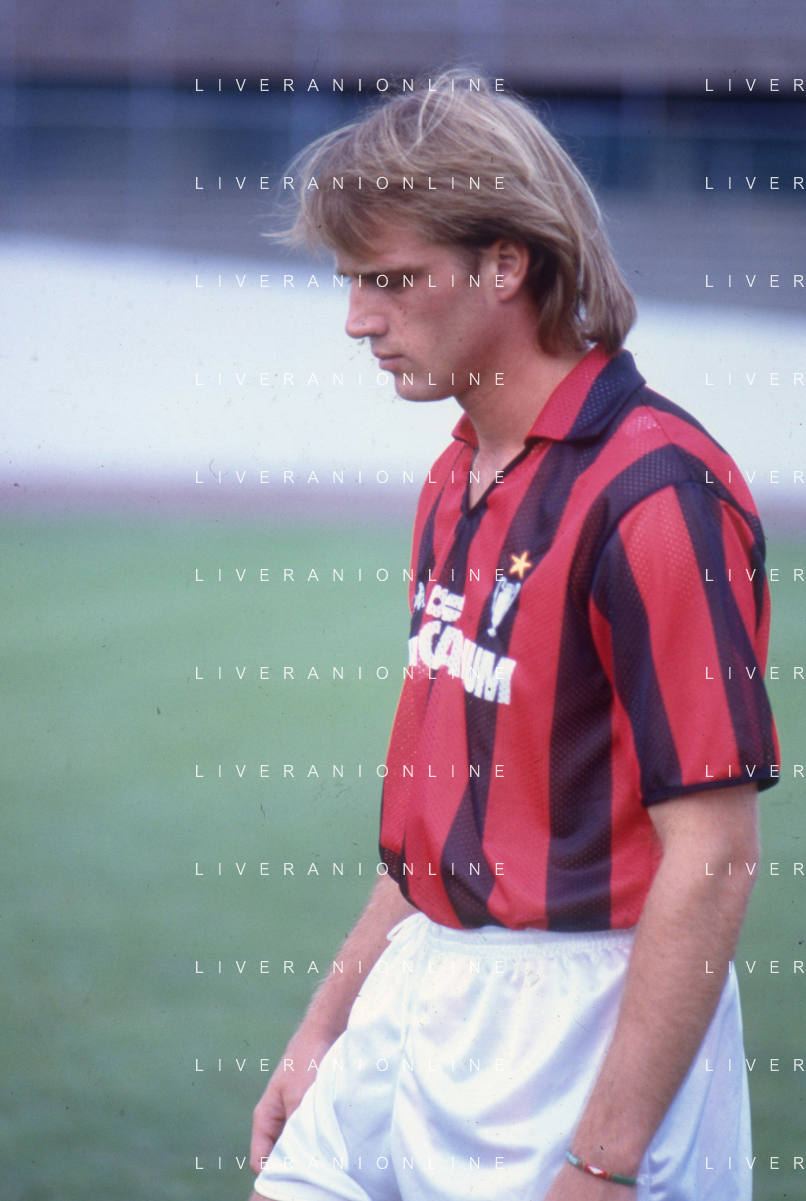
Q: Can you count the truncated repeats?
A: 12